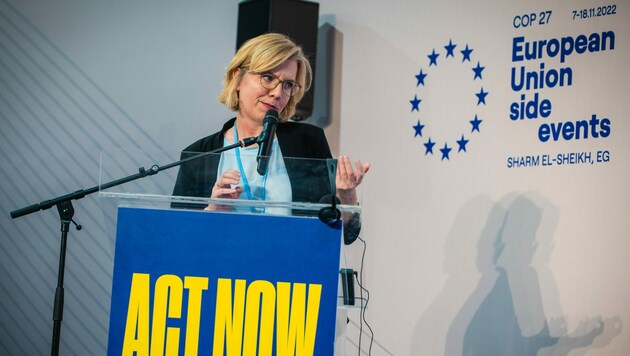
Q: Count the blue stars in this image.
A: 12